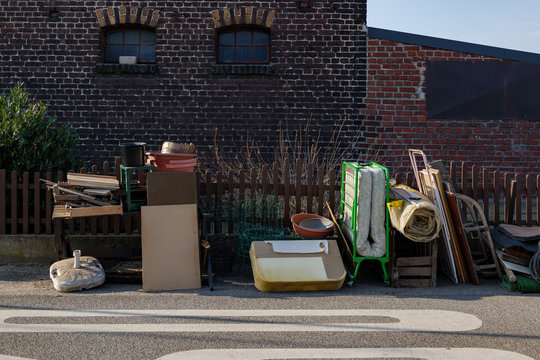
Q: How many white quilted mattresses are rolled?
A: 1